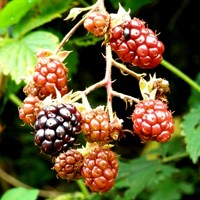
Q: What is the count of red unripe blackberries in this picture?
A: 8